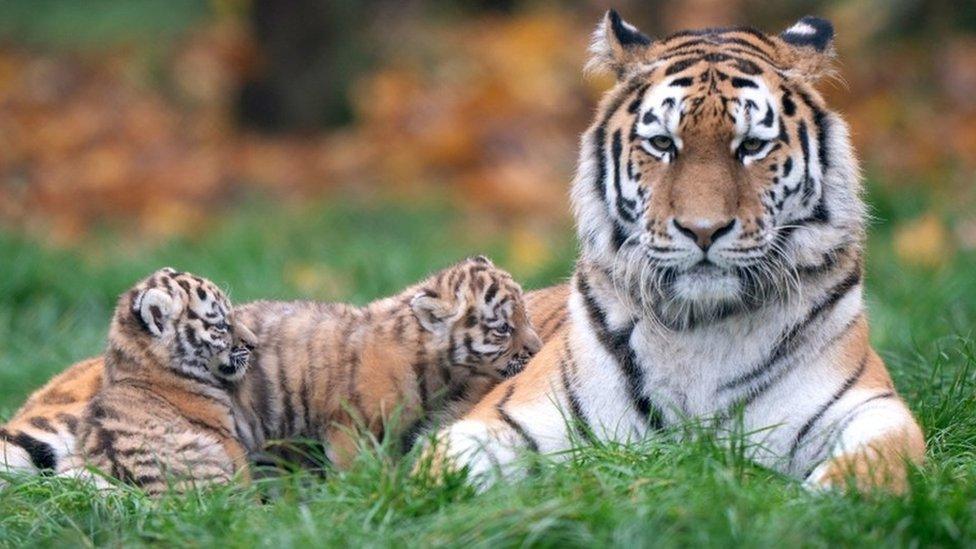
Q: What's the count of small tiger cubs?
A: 2